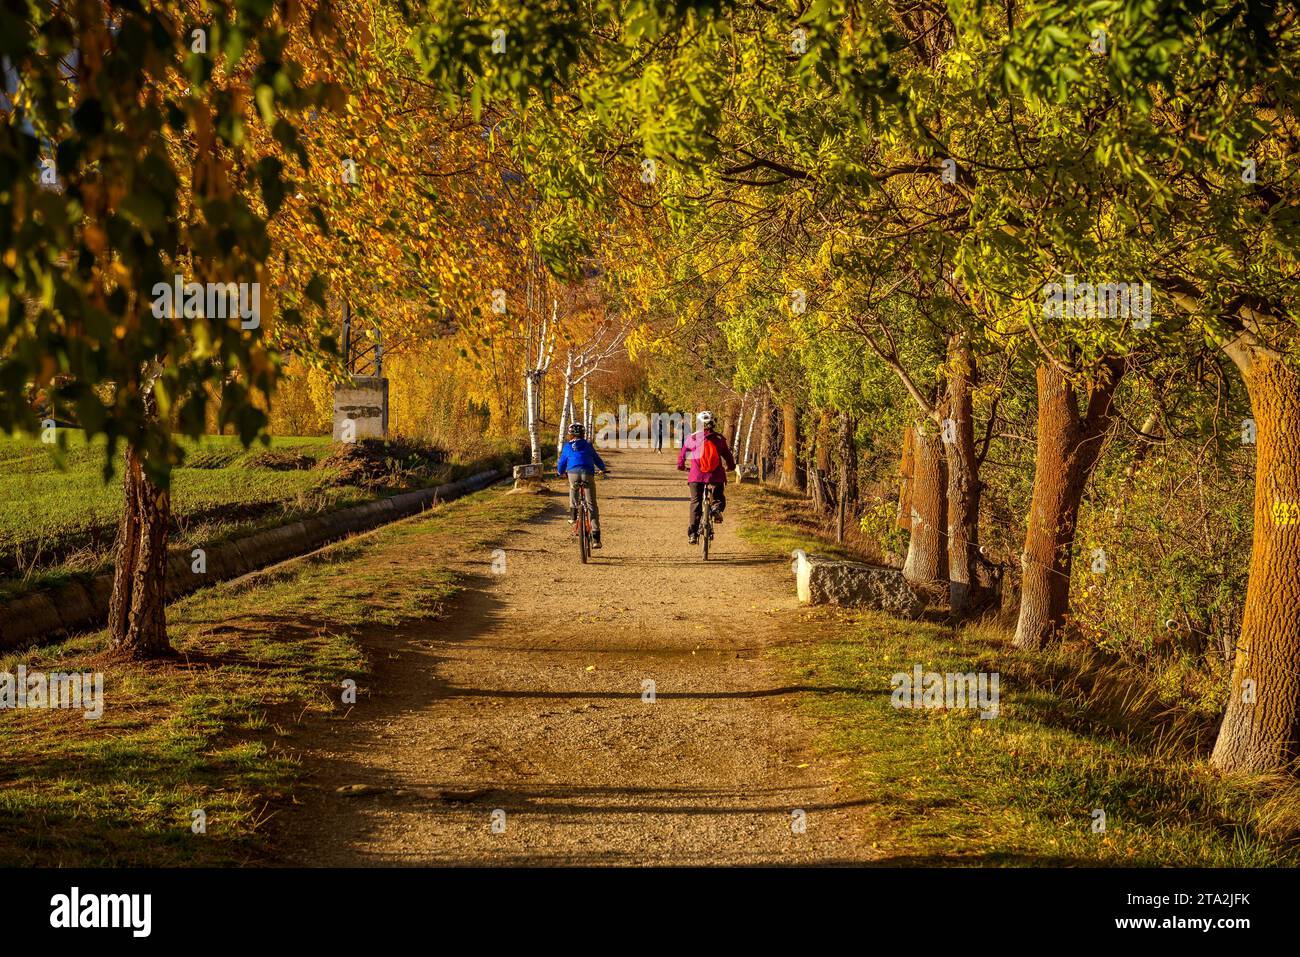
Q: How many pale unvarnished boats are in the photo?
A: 0